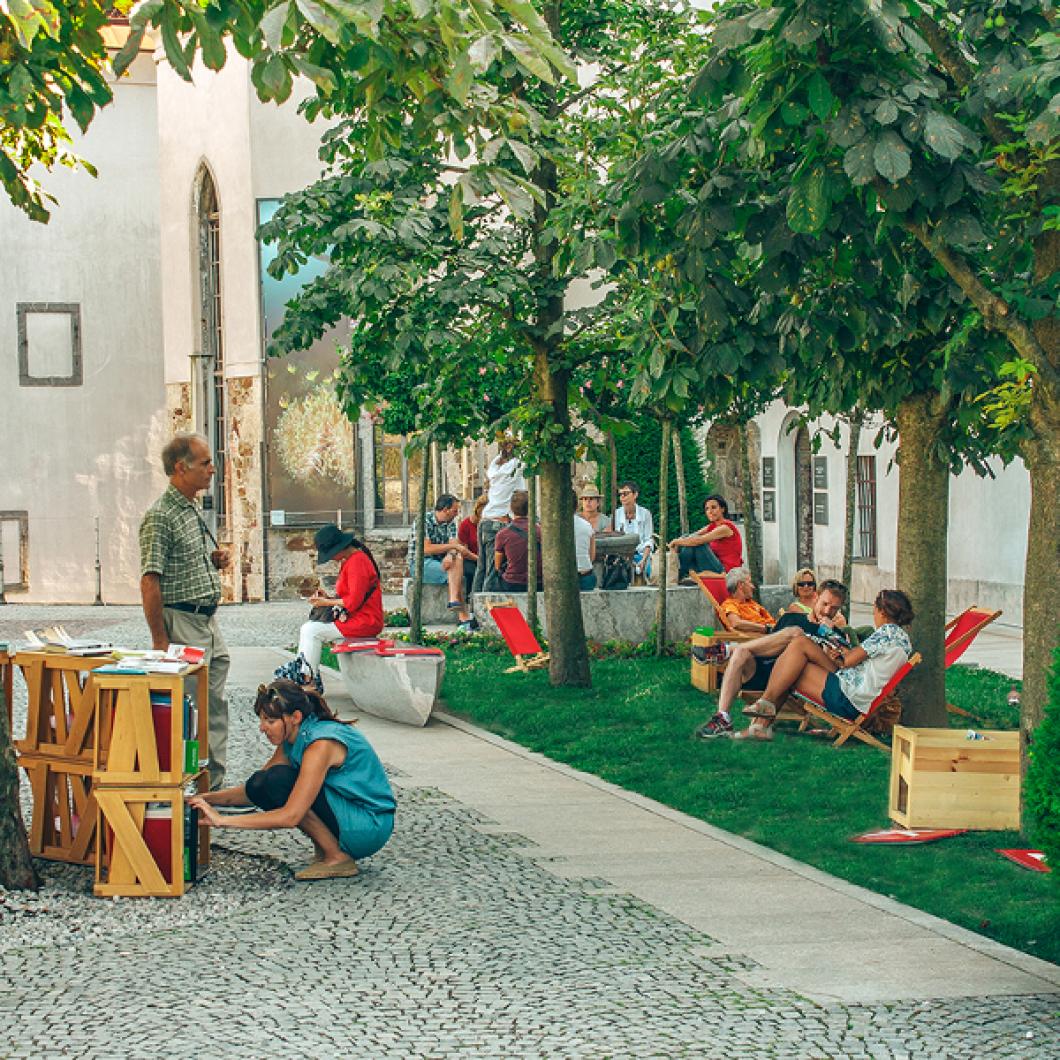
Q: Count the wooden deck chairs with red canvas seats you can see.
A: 4